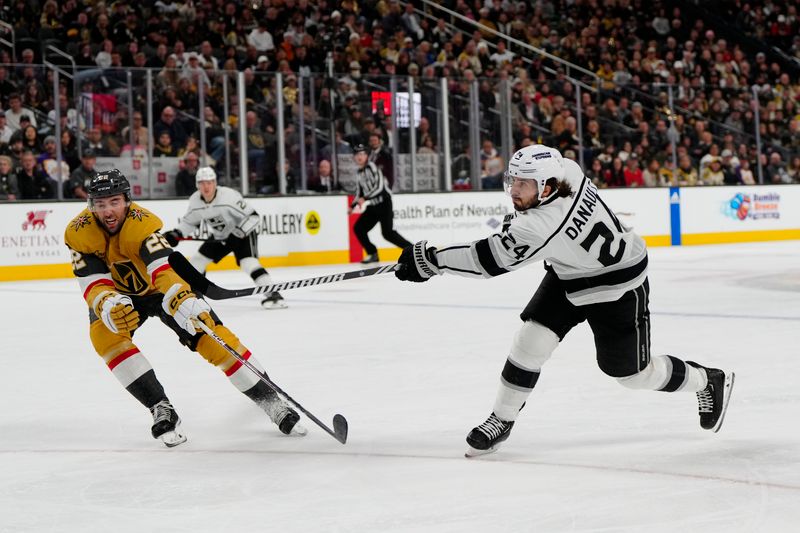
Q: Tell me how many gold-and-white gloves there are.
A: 2